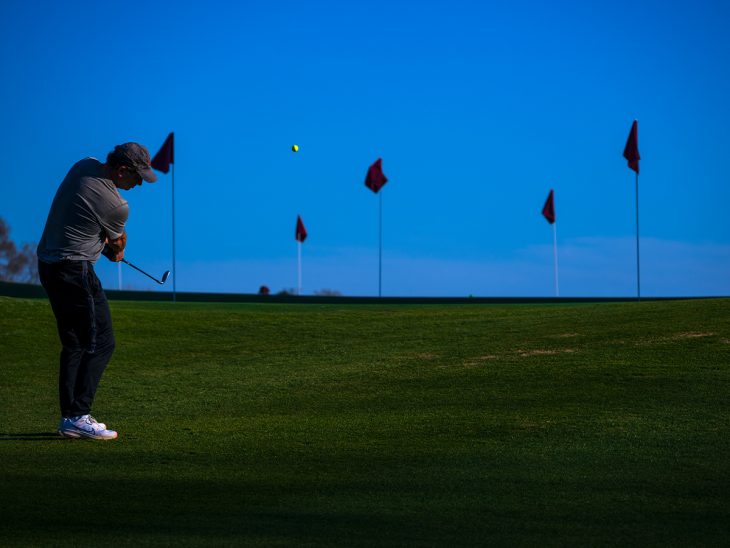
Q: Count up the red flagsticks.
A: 5